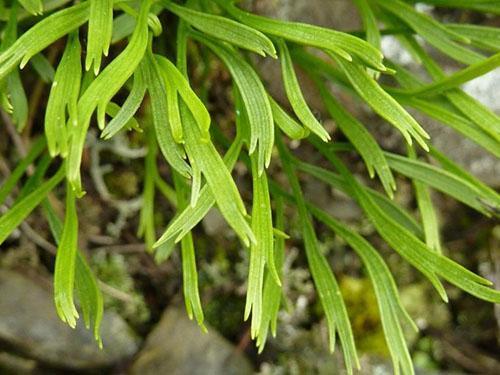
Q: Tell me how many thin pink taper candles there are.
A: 0